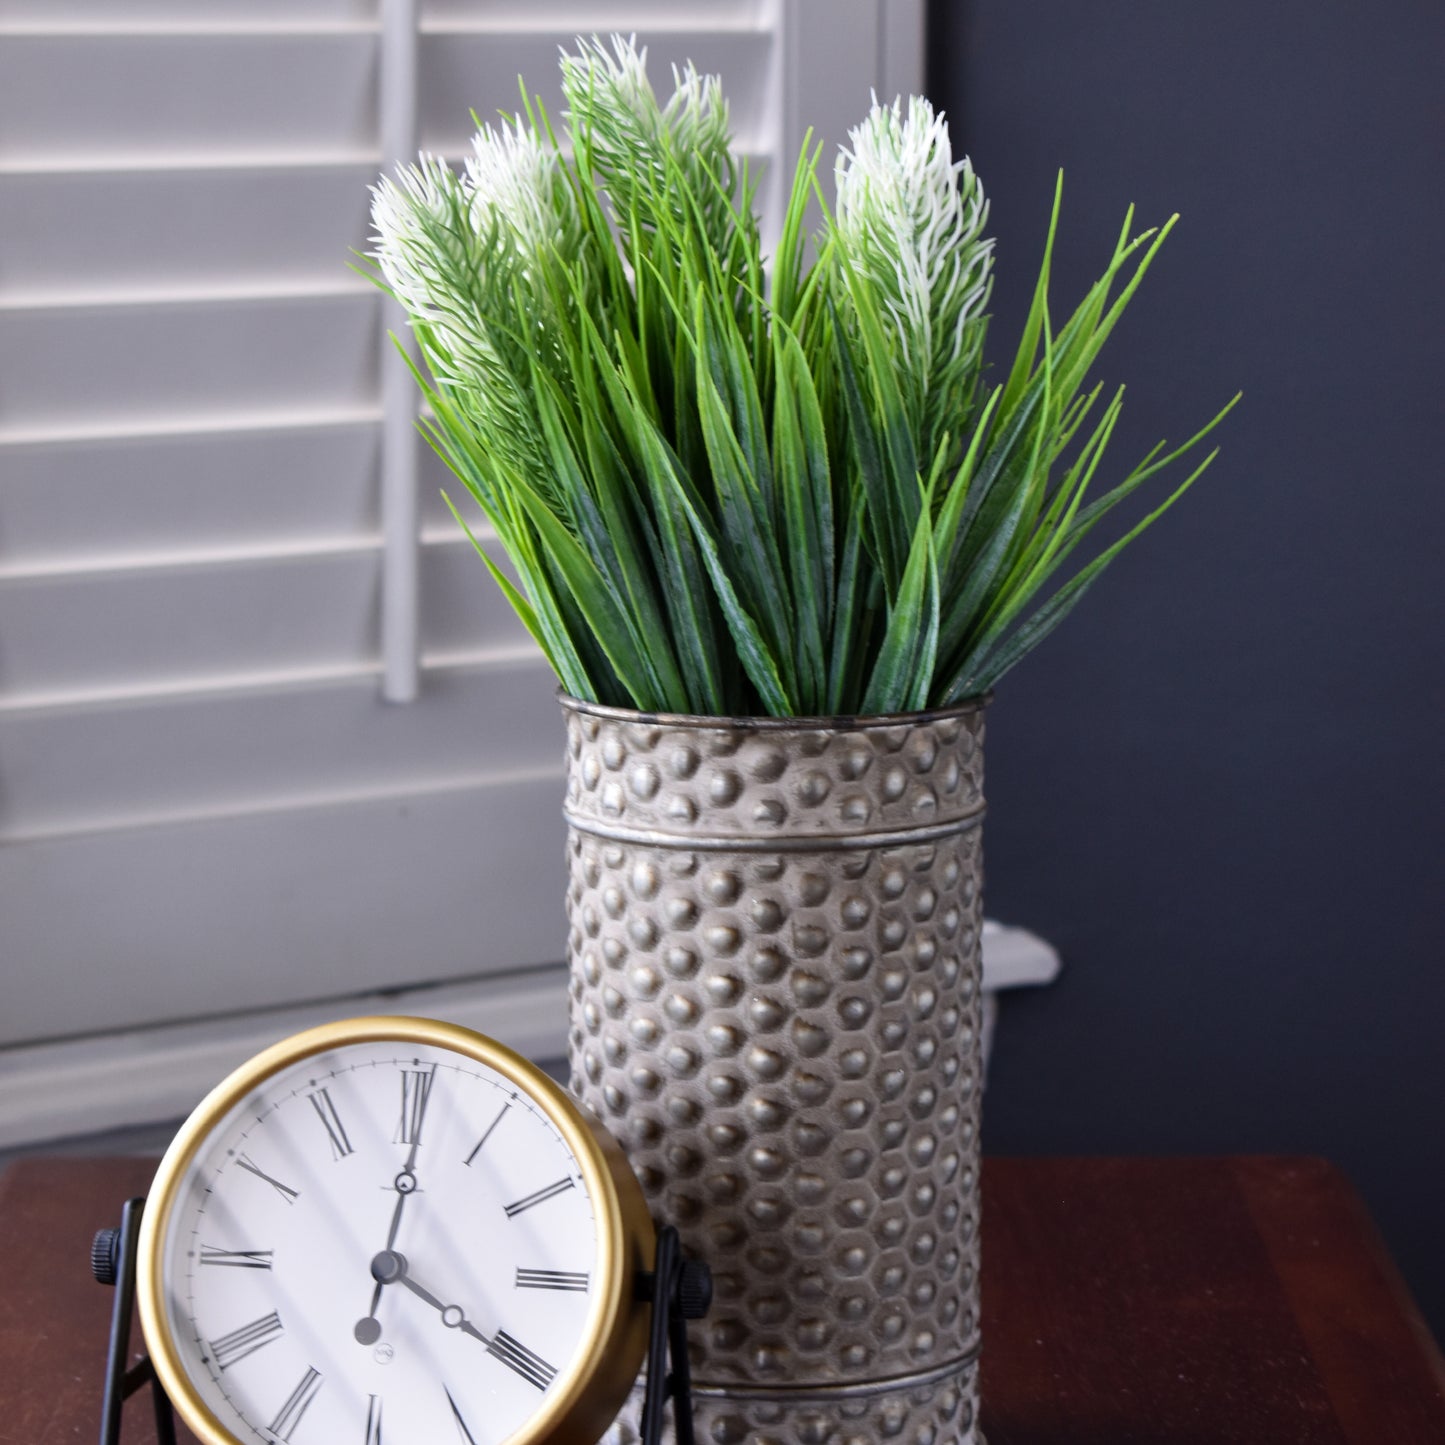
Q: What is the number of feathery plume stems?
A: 4